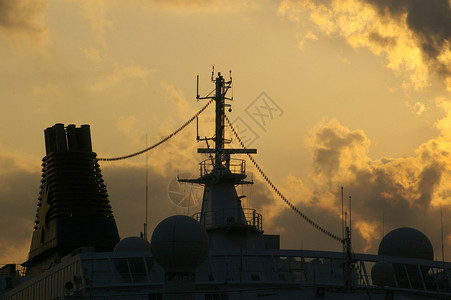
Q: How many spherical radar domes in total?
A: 4